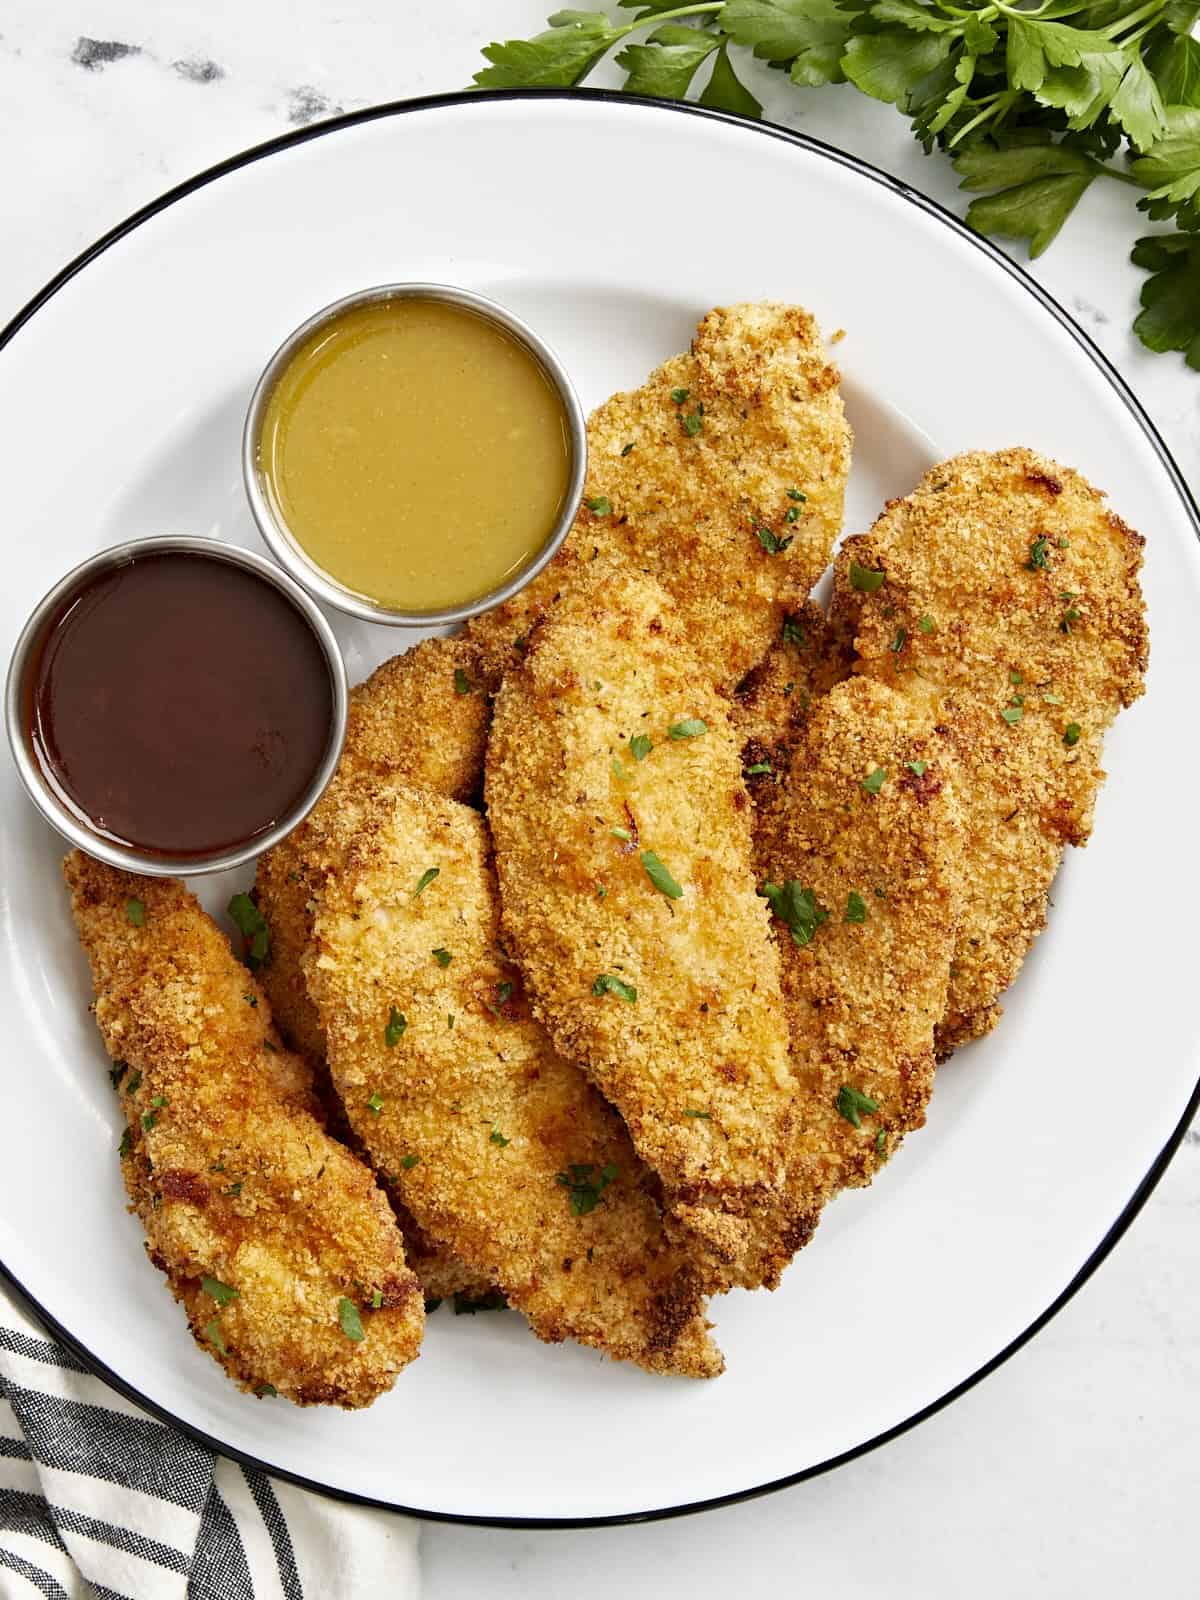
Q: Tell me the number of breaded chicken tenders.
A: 7